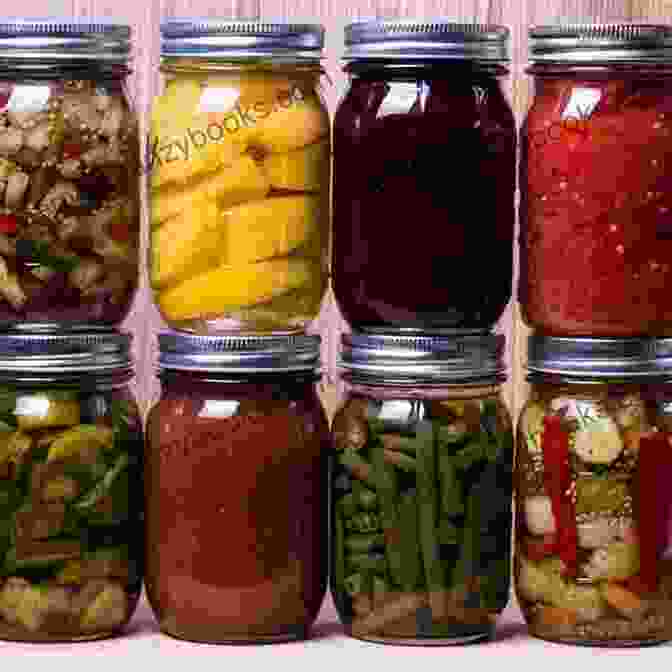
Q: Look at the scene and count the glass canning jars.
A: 8